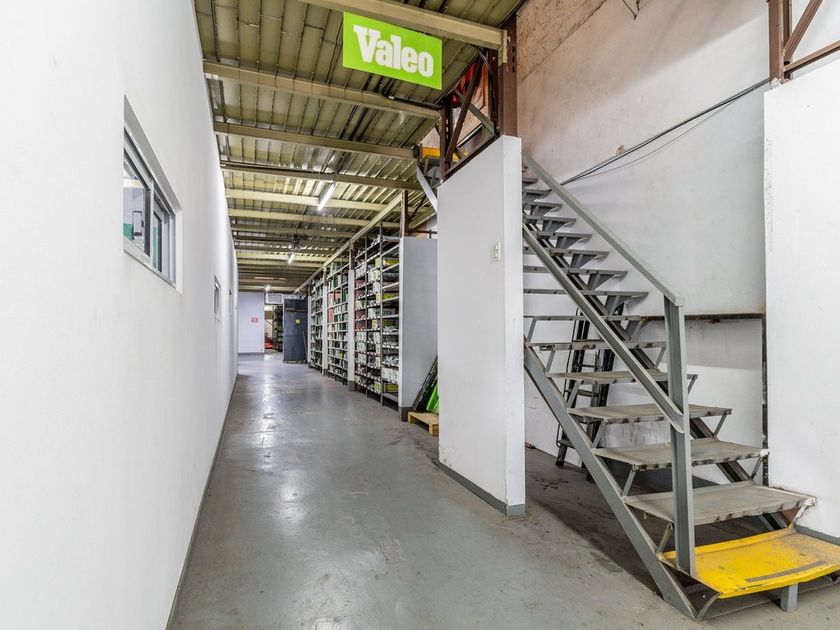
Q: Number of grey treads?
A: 14